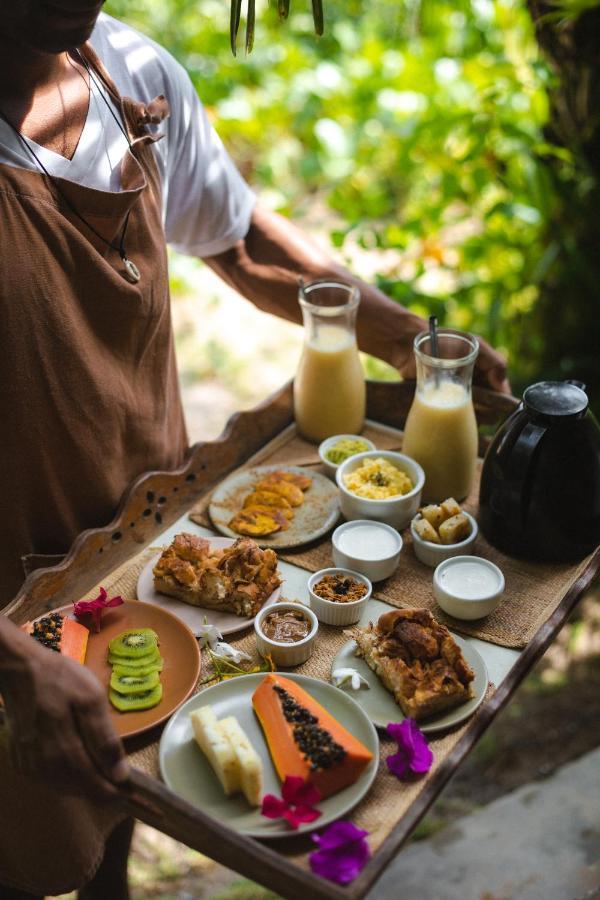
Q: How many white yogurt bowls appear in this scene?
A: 2